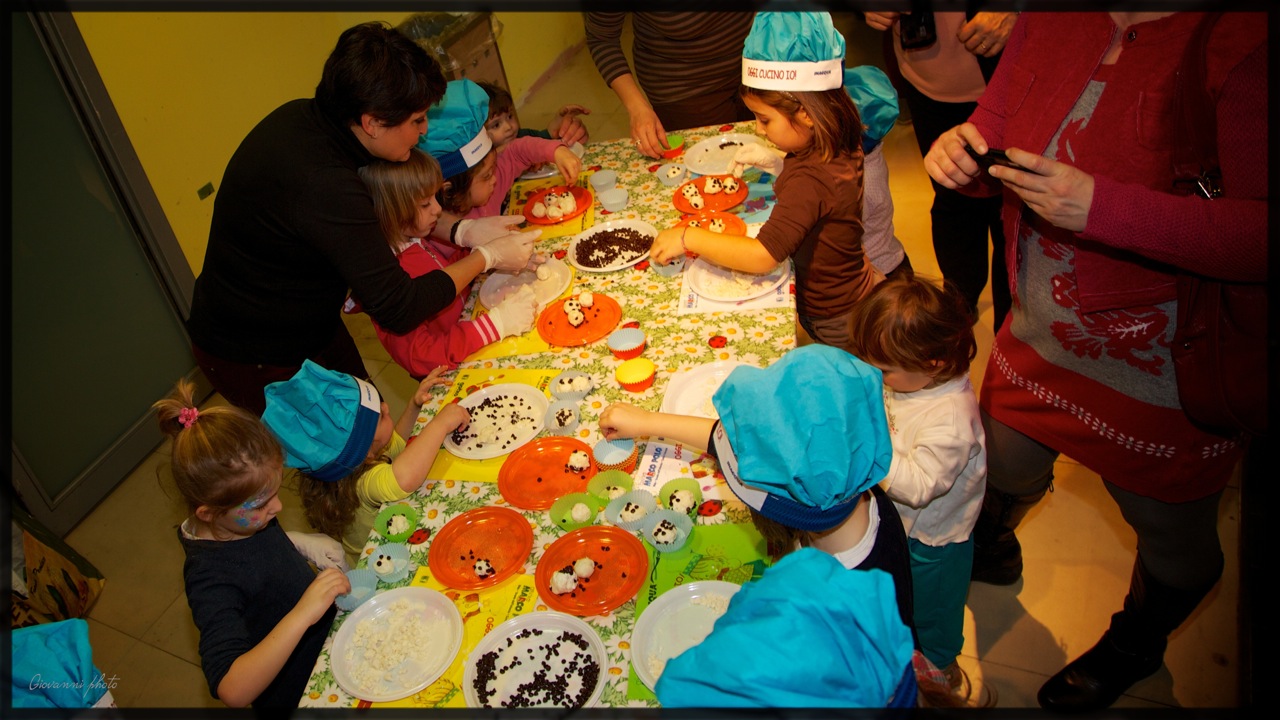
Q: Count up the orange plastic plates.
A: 7